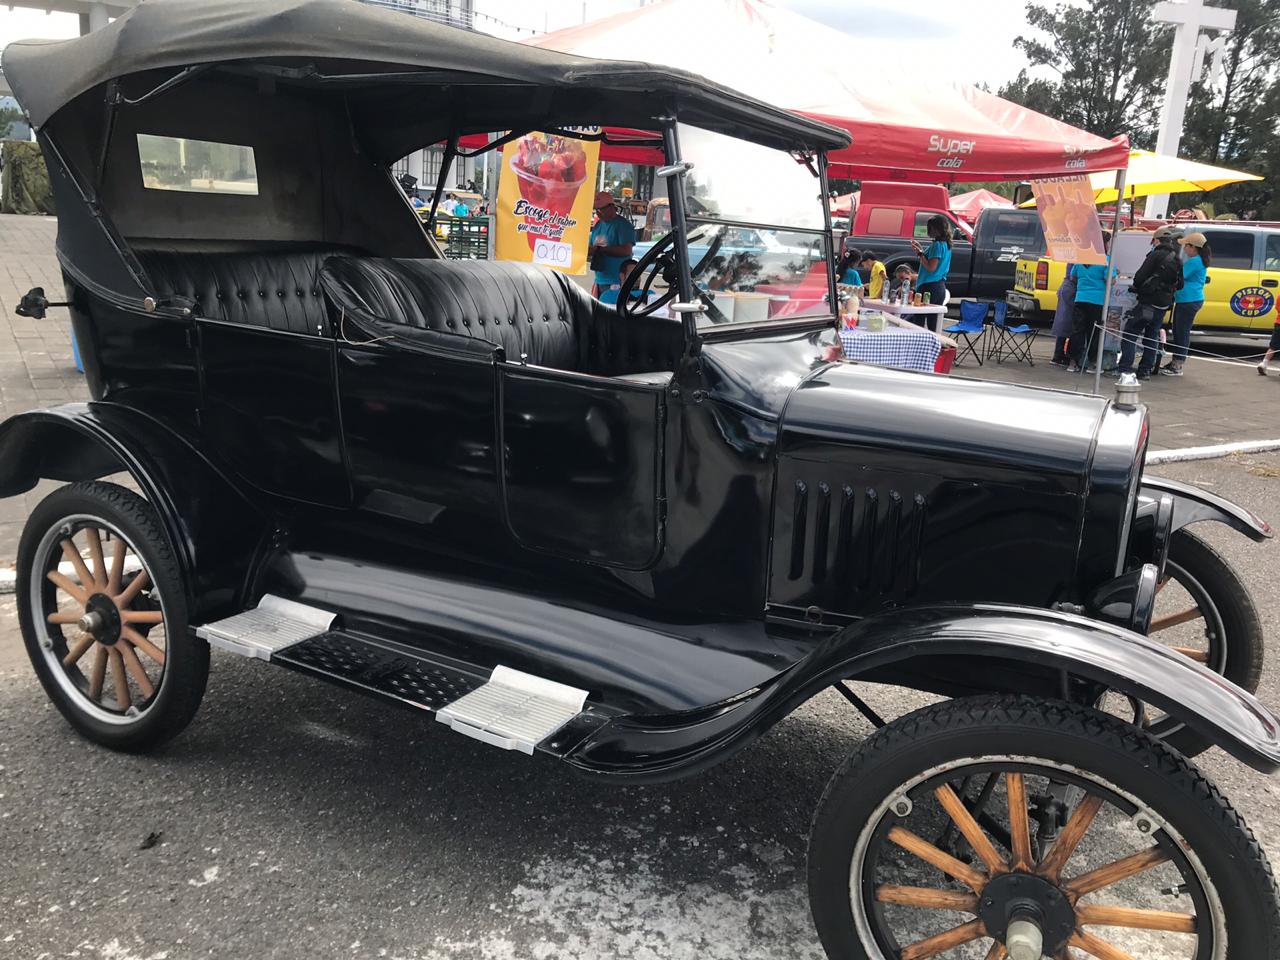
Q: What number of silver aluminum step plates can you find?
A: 2